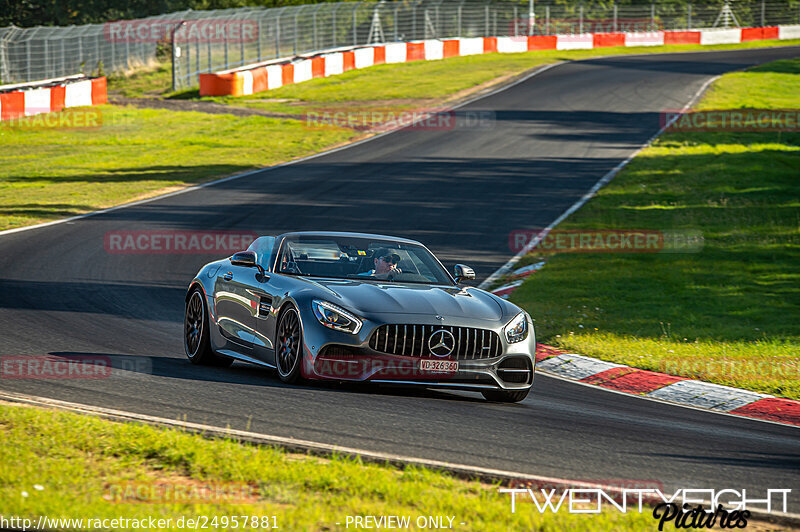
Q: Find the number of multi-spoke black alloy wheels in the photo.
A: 2